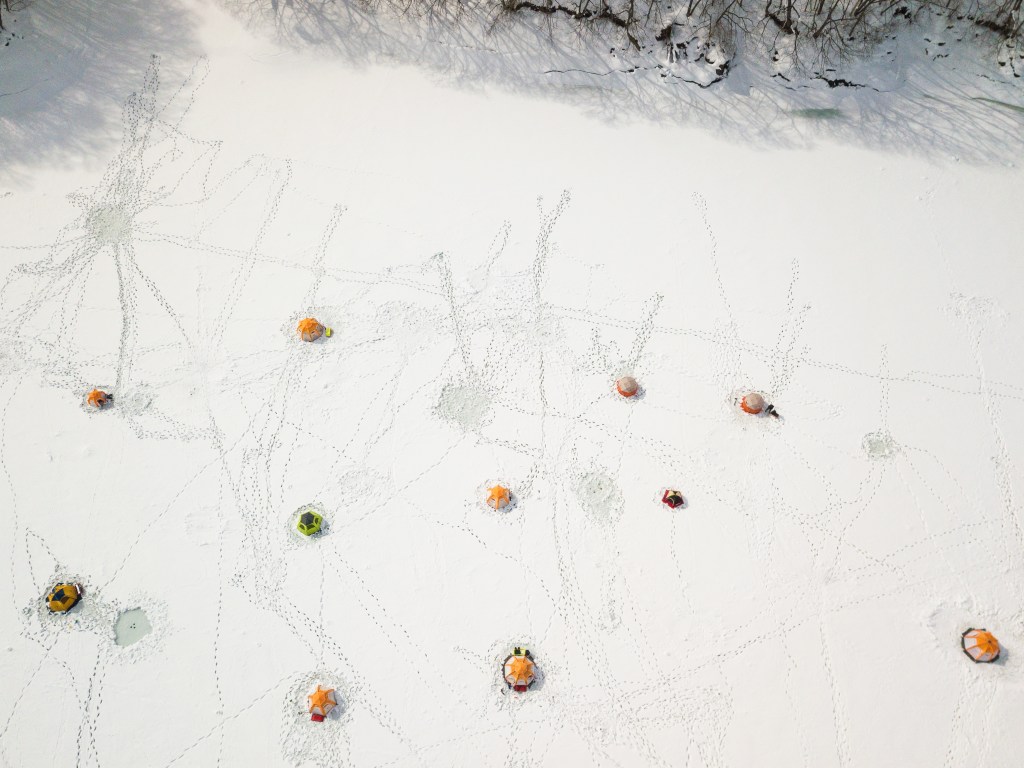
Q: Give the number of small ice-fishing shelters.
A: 11